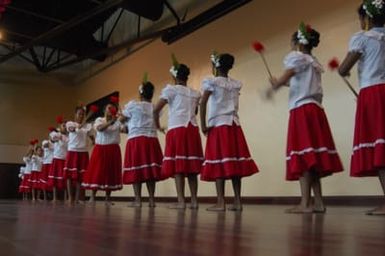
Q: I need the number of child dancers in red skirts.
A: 12